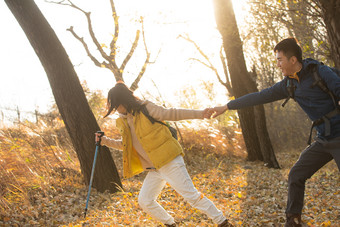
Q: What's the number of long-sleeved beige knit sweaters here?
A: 1